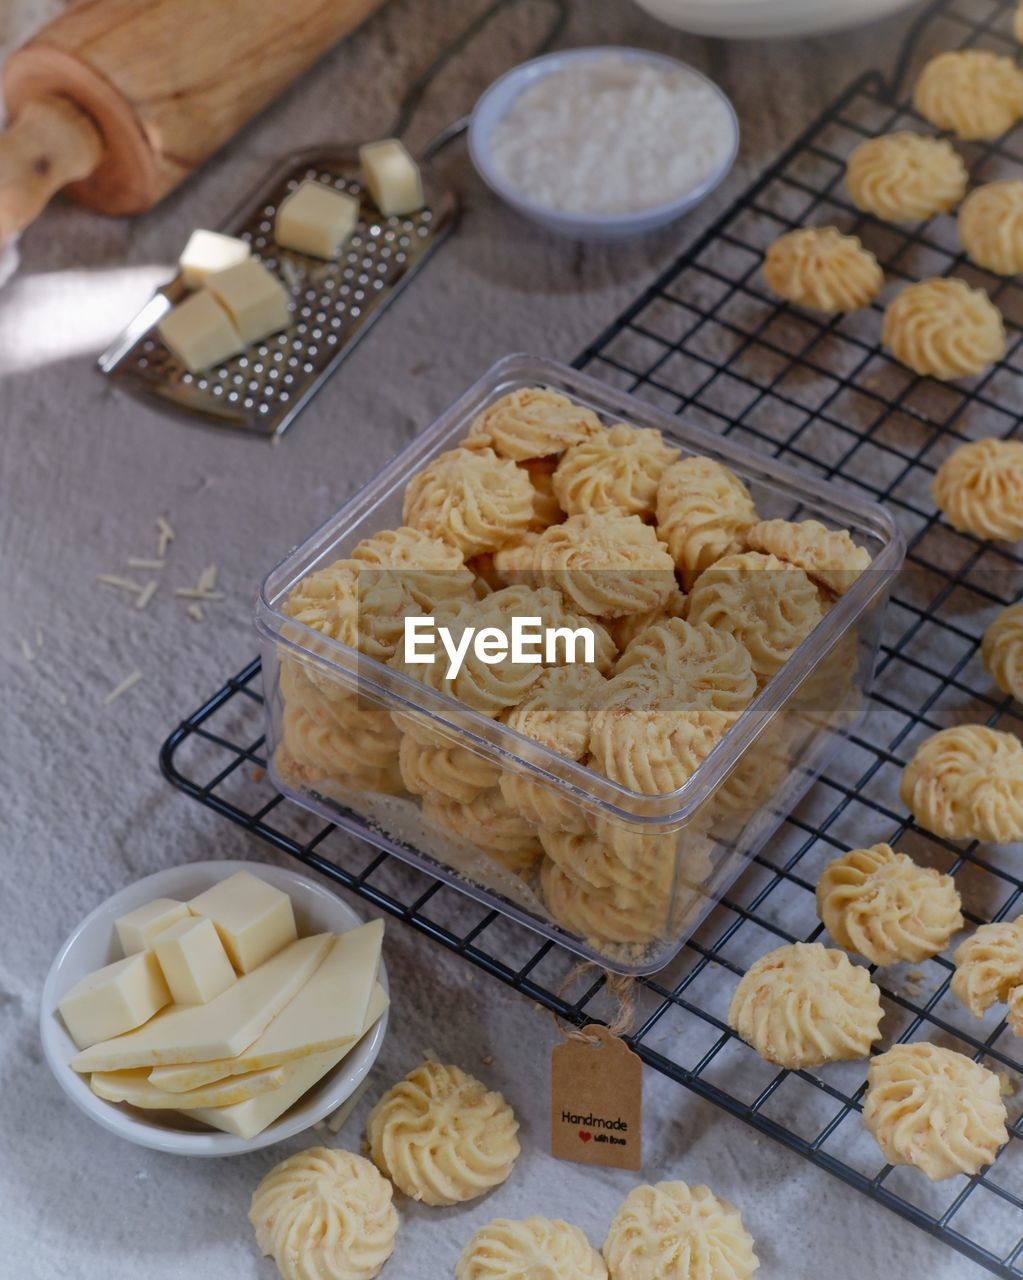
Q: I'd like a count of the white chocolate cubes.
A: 9